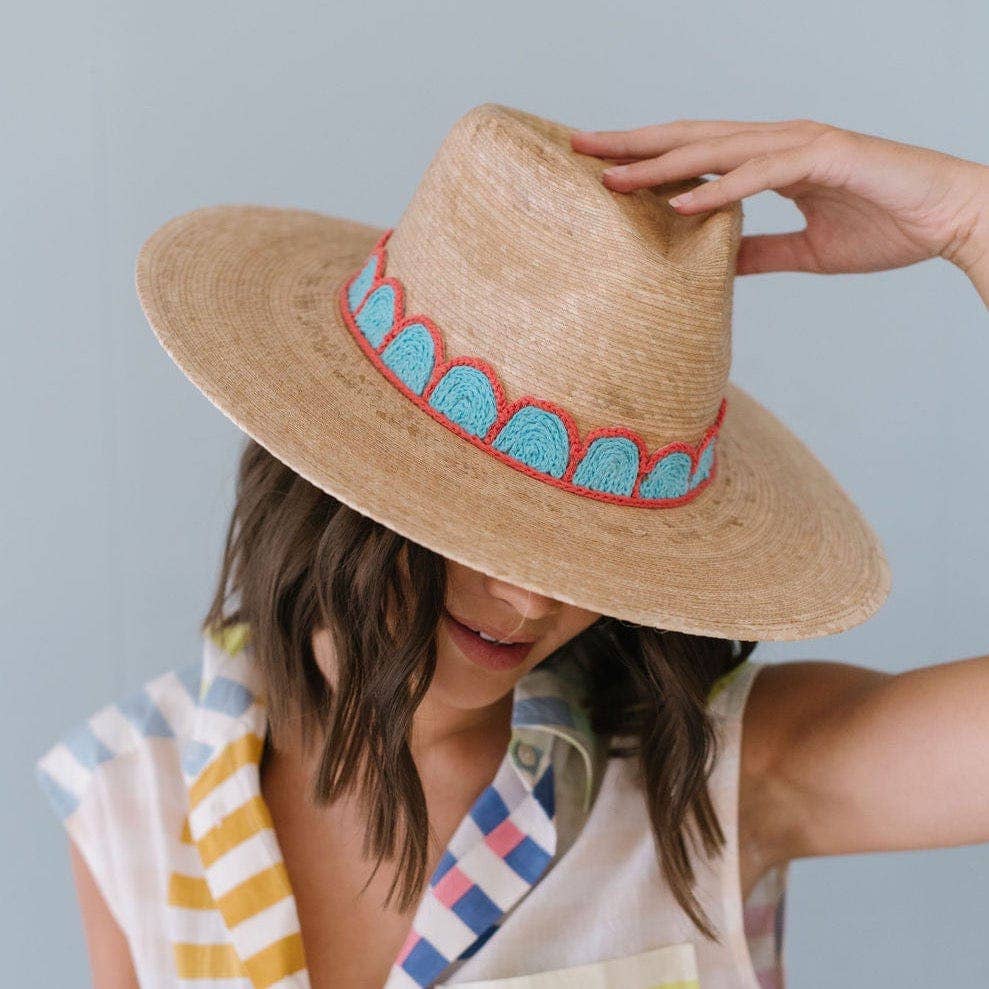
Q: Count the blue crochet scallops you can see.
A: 8